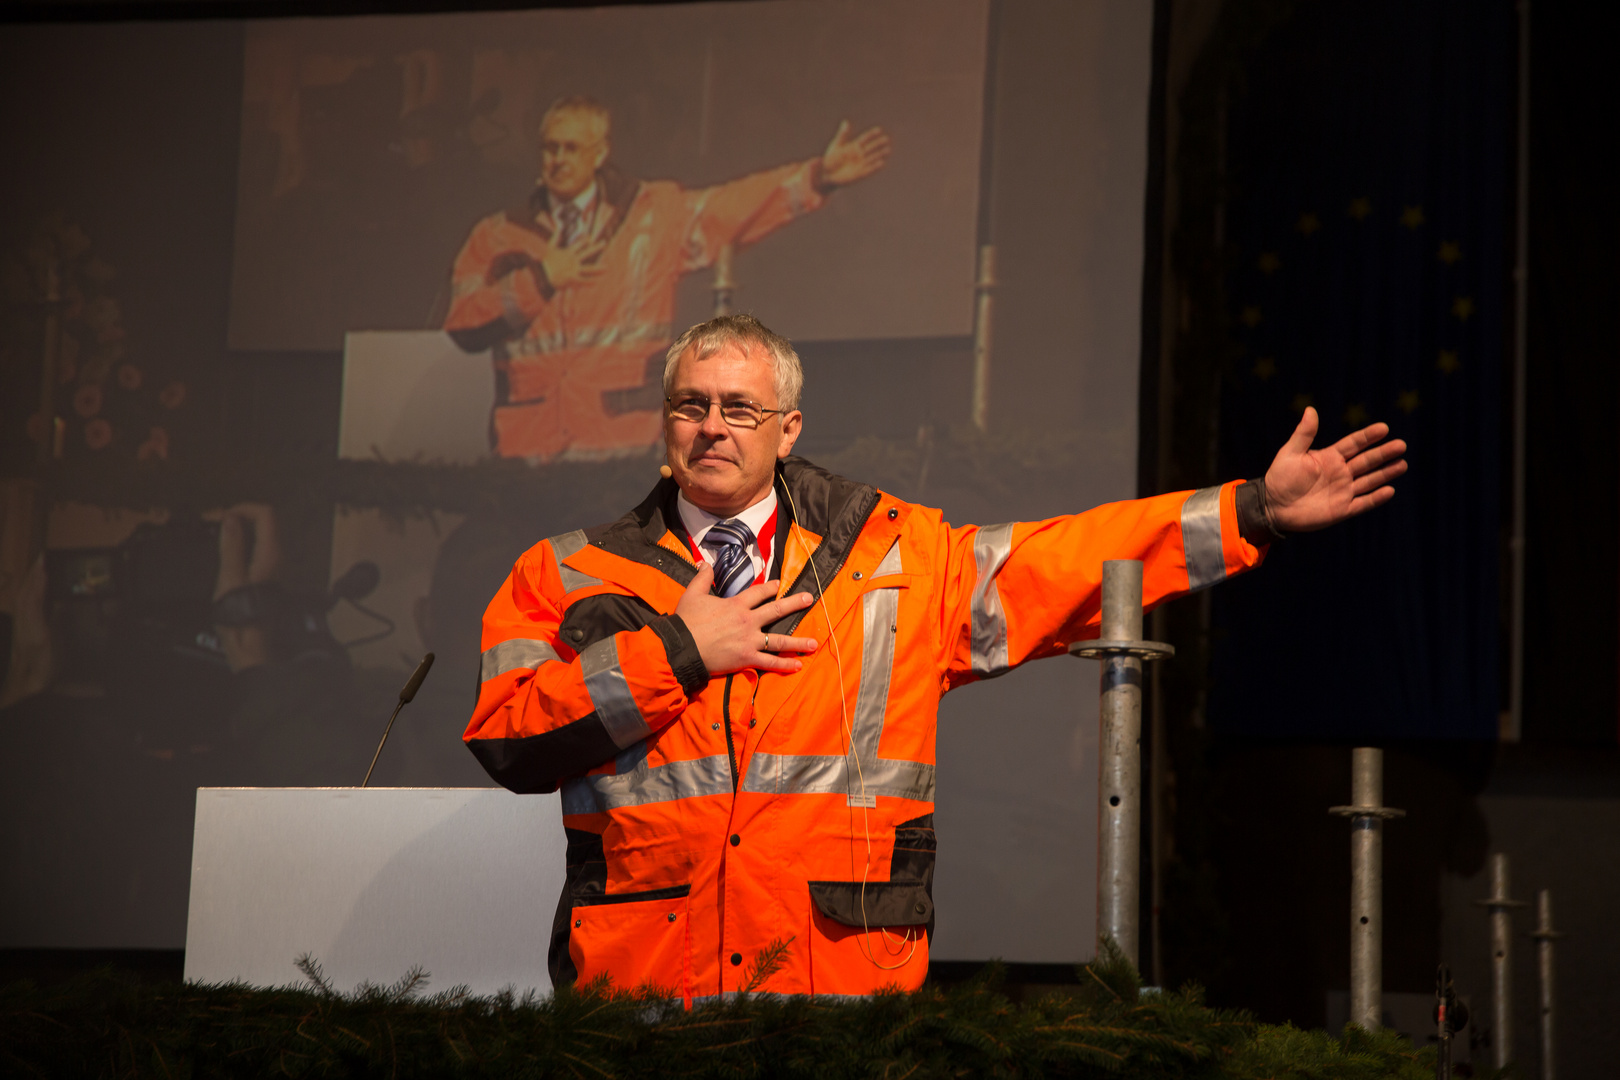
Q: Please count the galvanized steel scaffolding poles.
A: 4